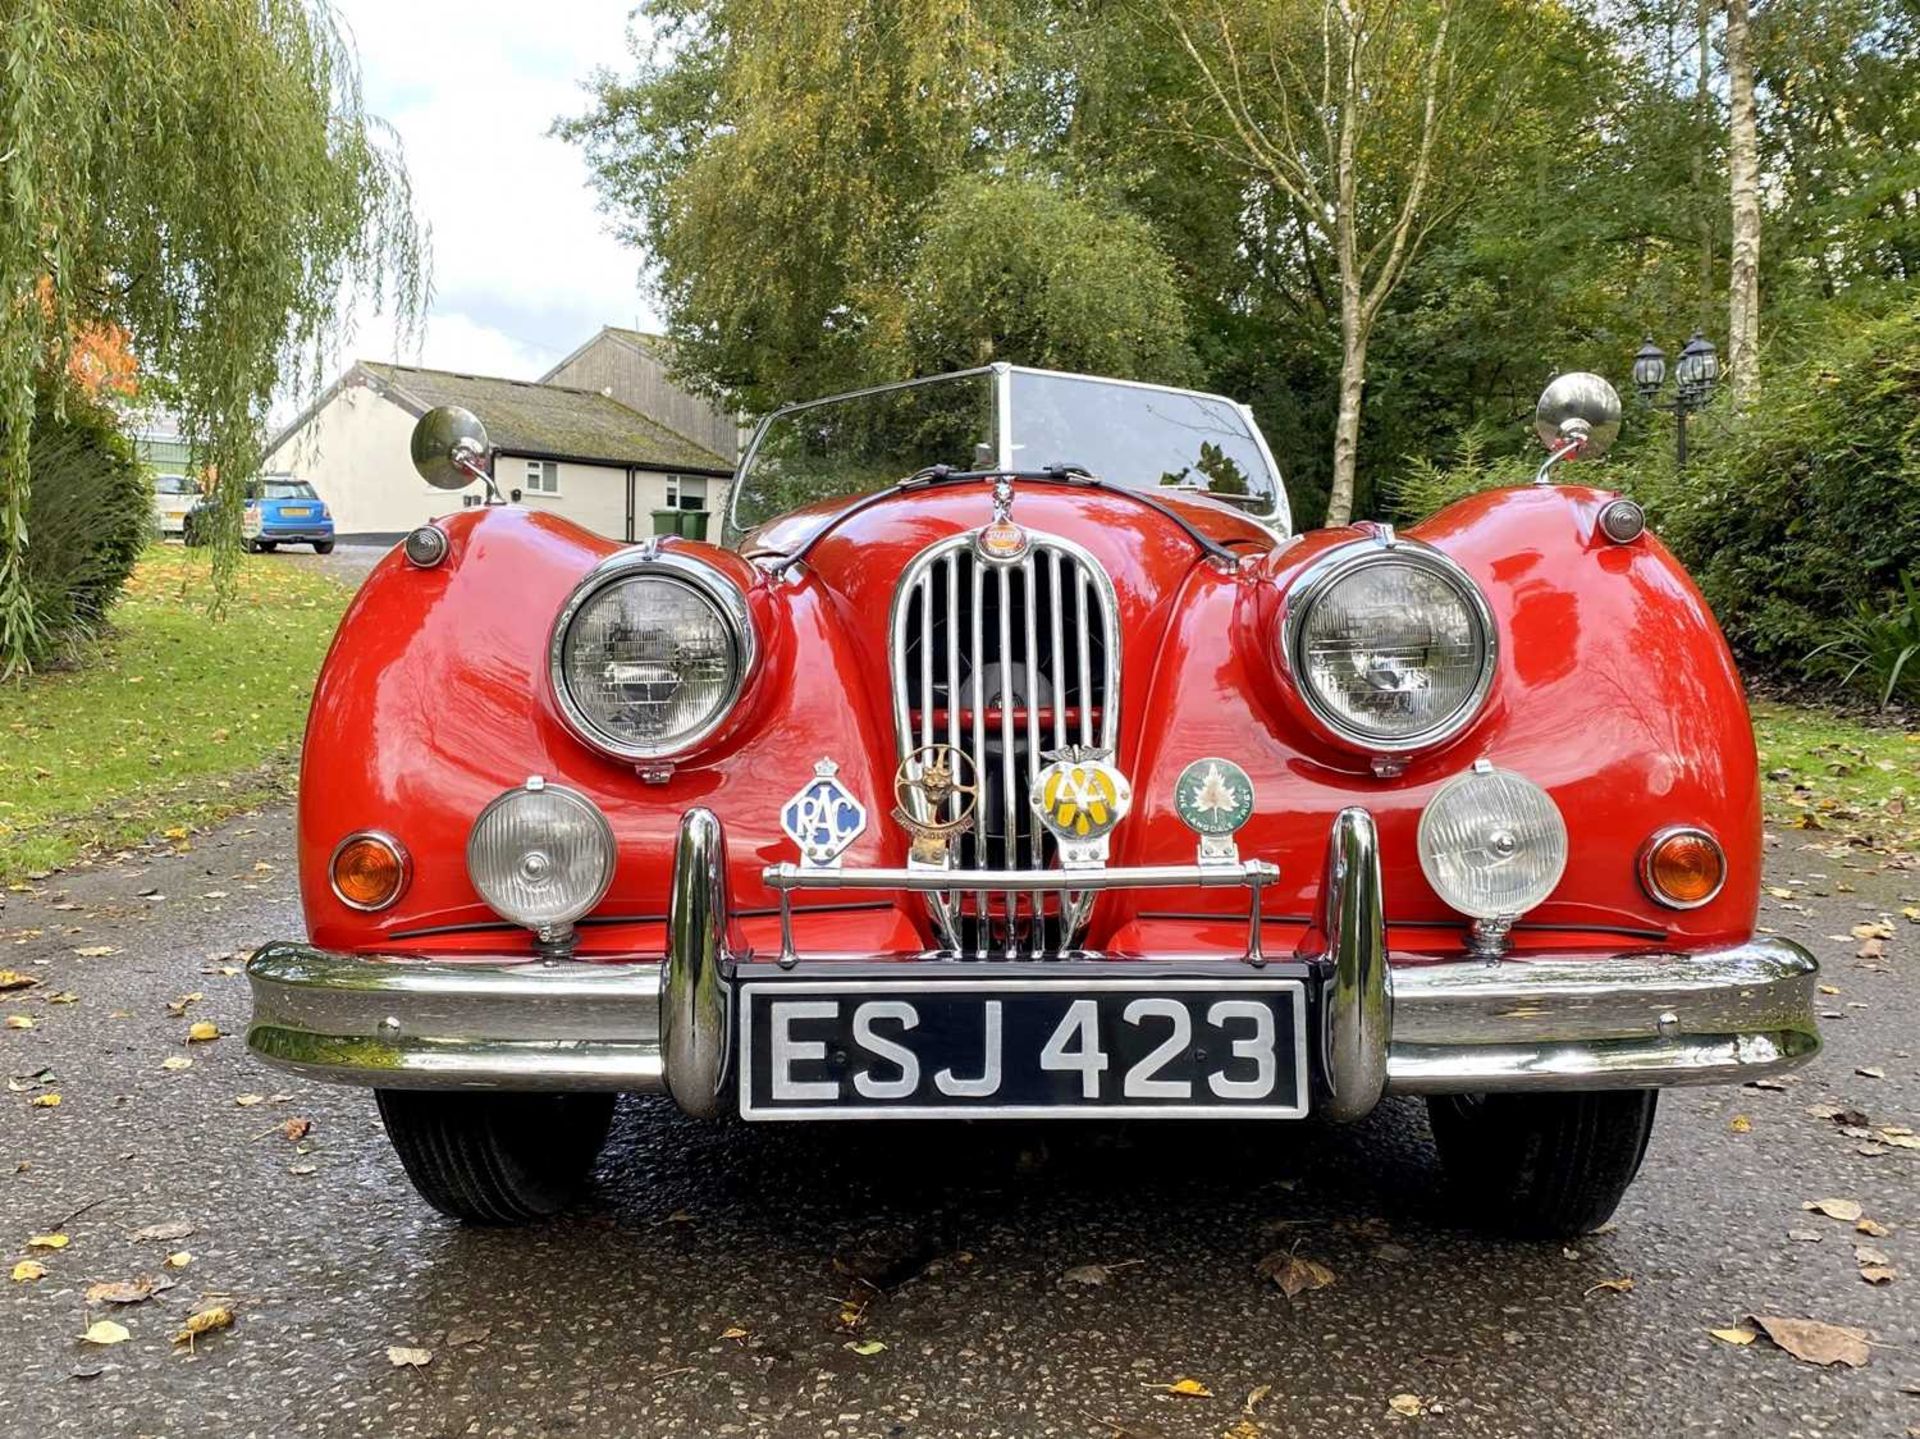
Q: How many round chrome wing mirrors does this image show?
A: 2